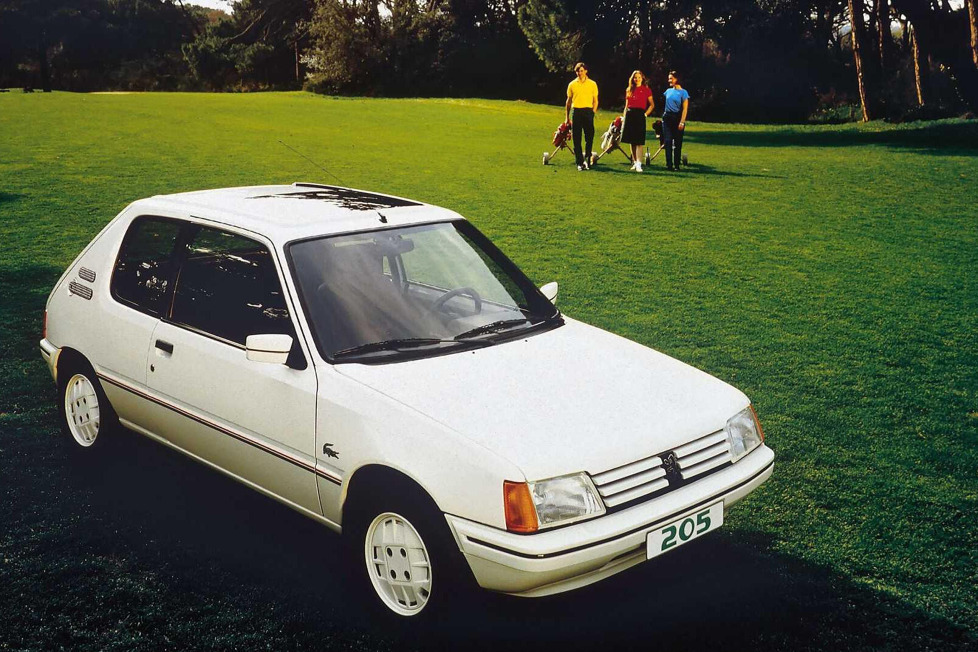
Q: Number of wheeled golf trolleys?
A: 3